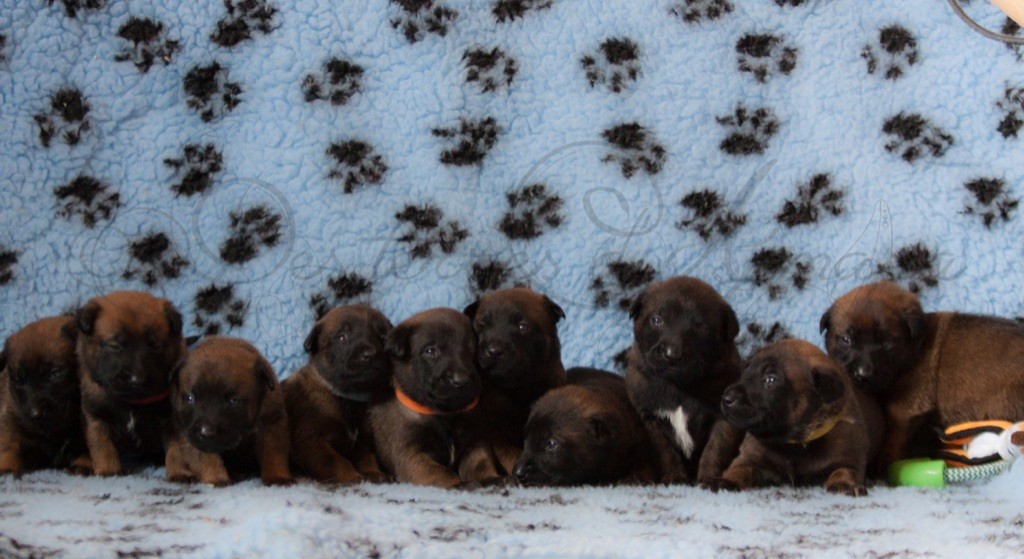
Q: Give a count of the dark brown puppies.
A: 10